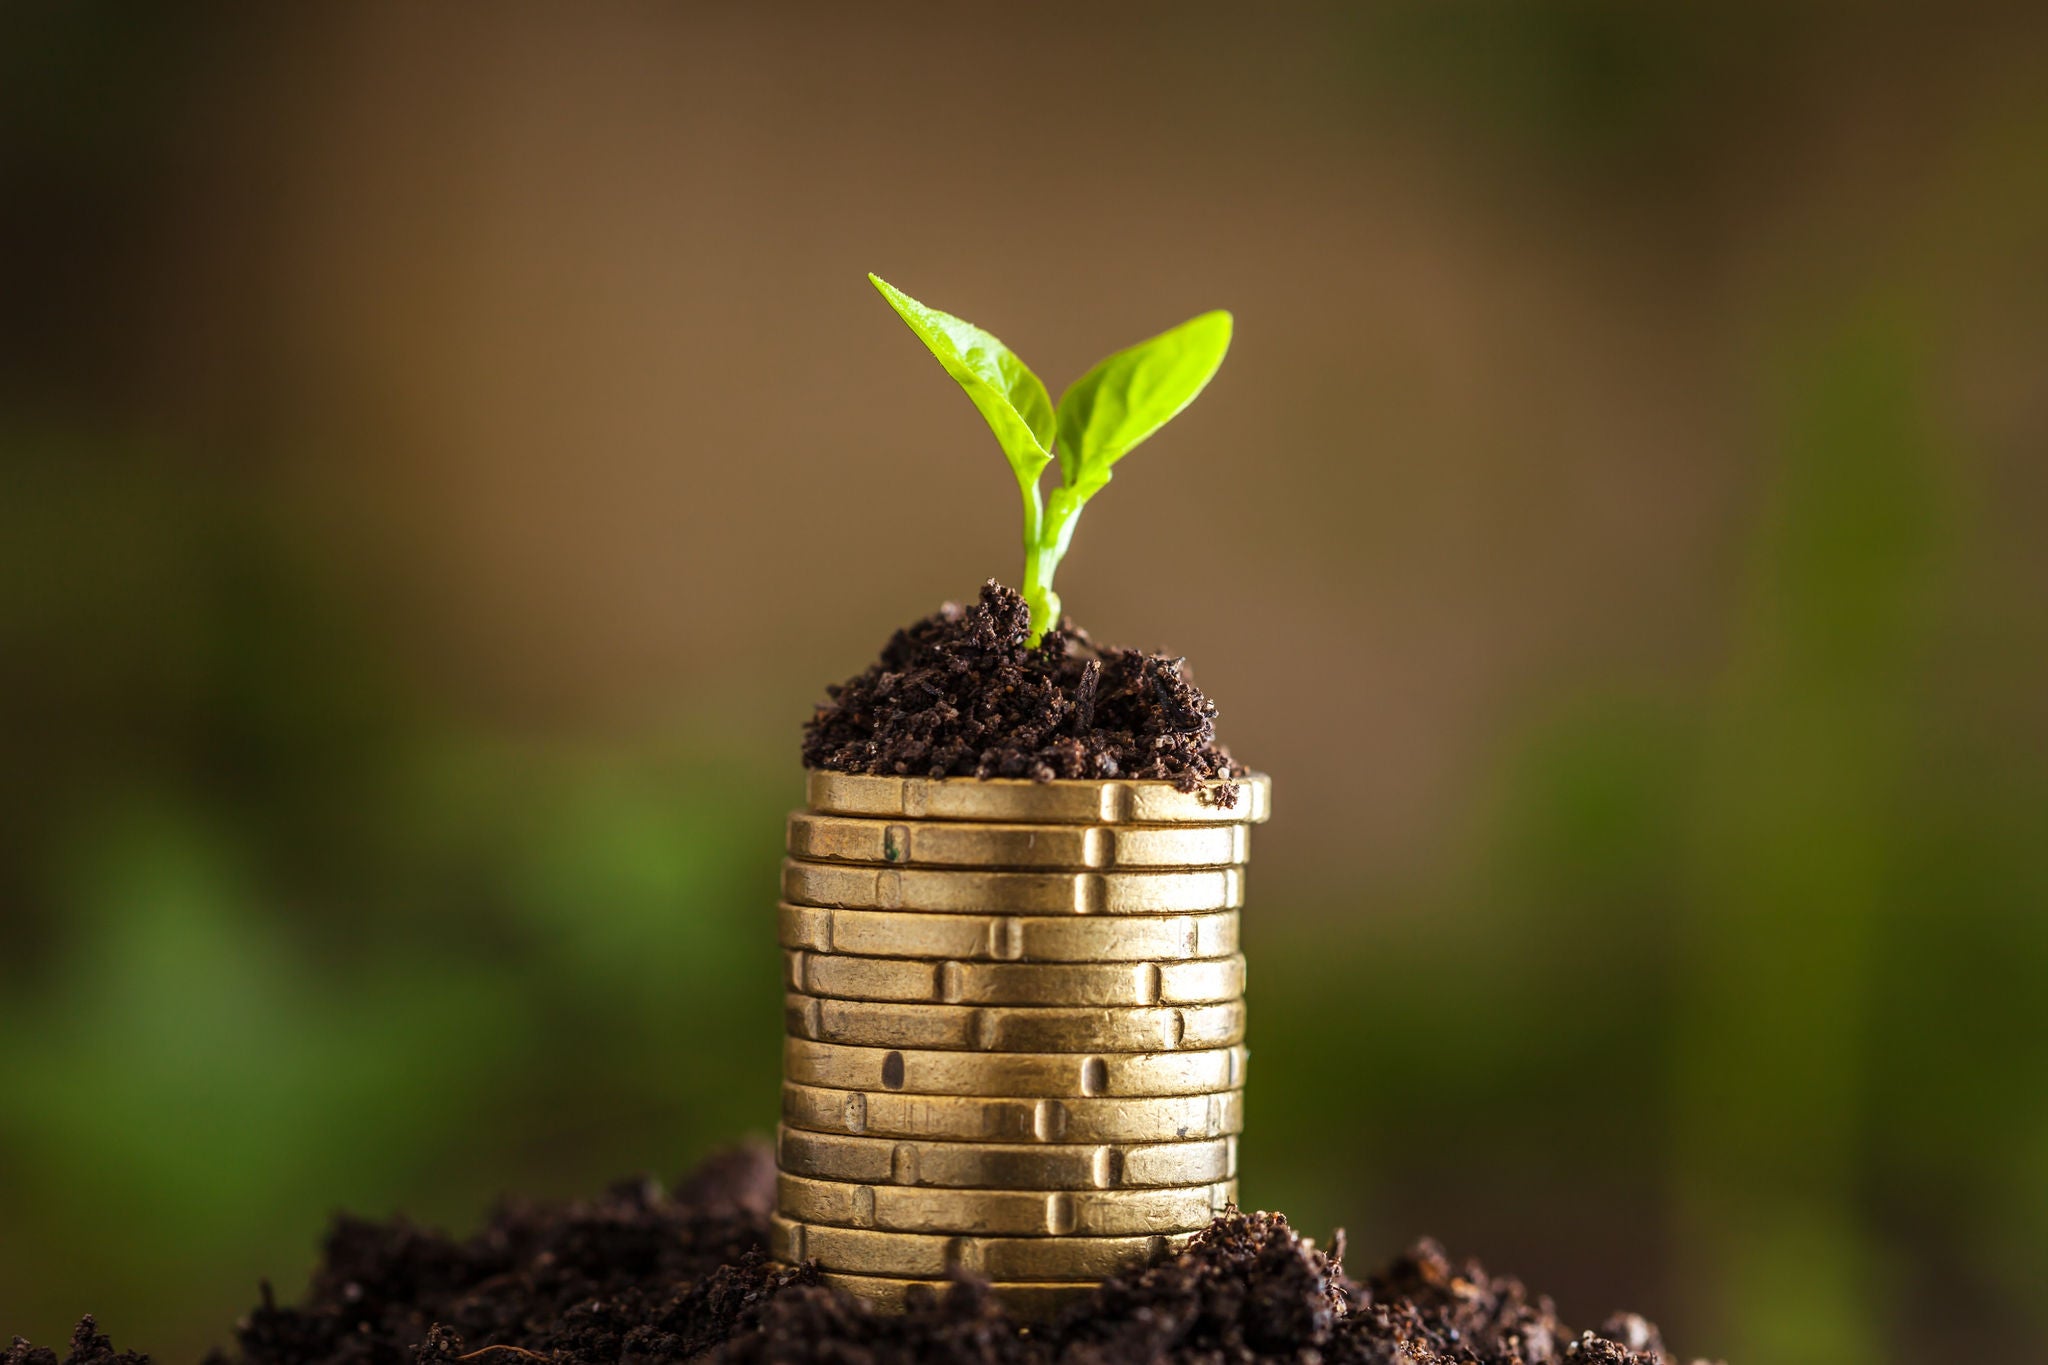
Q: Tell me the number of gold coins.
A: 12